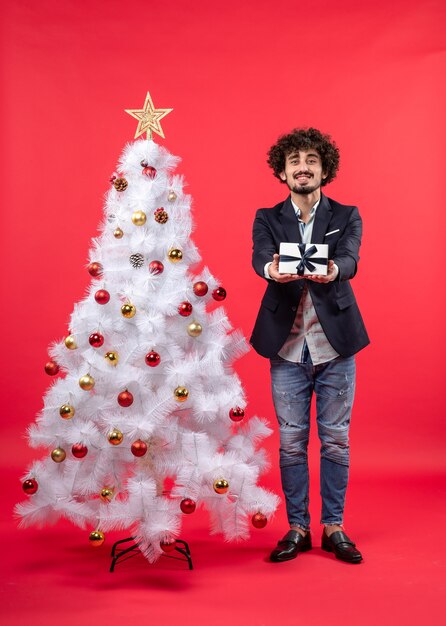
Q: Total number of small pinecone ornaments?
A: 3